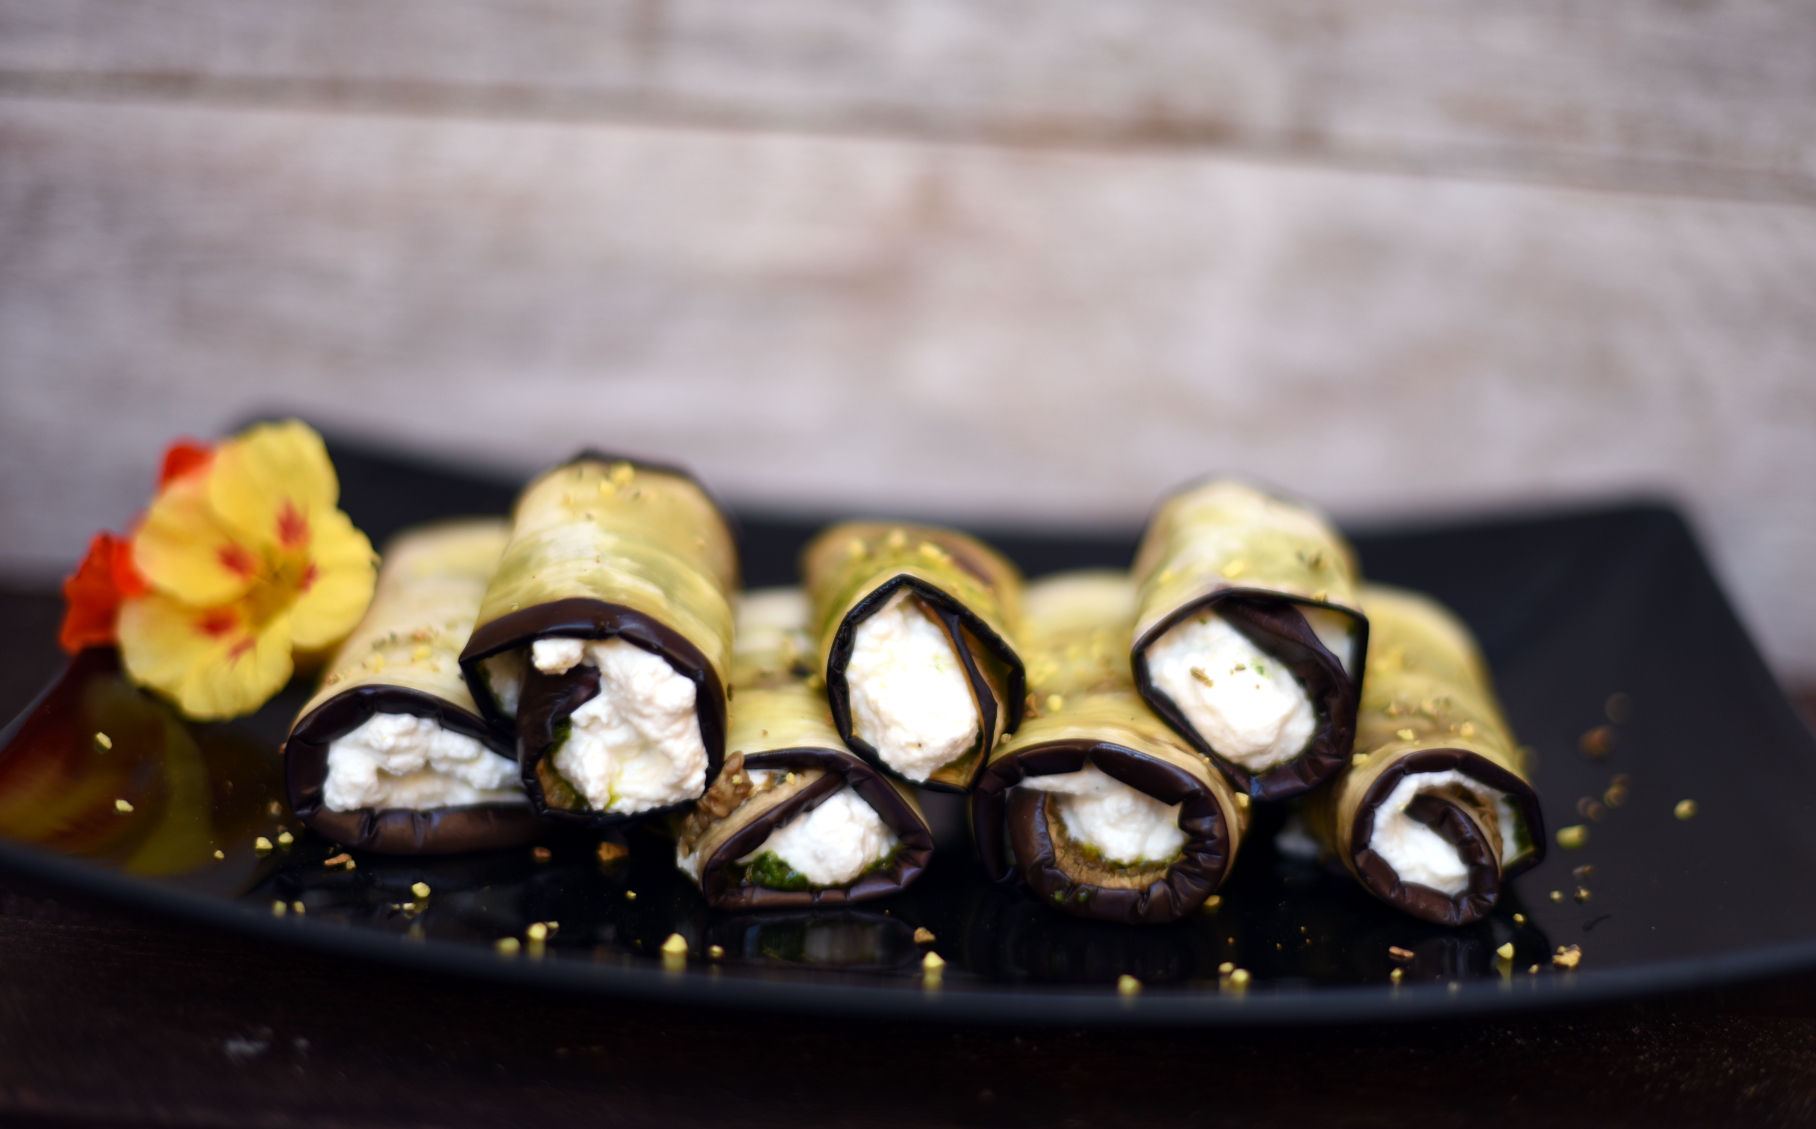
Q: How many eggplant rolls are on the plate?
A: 7